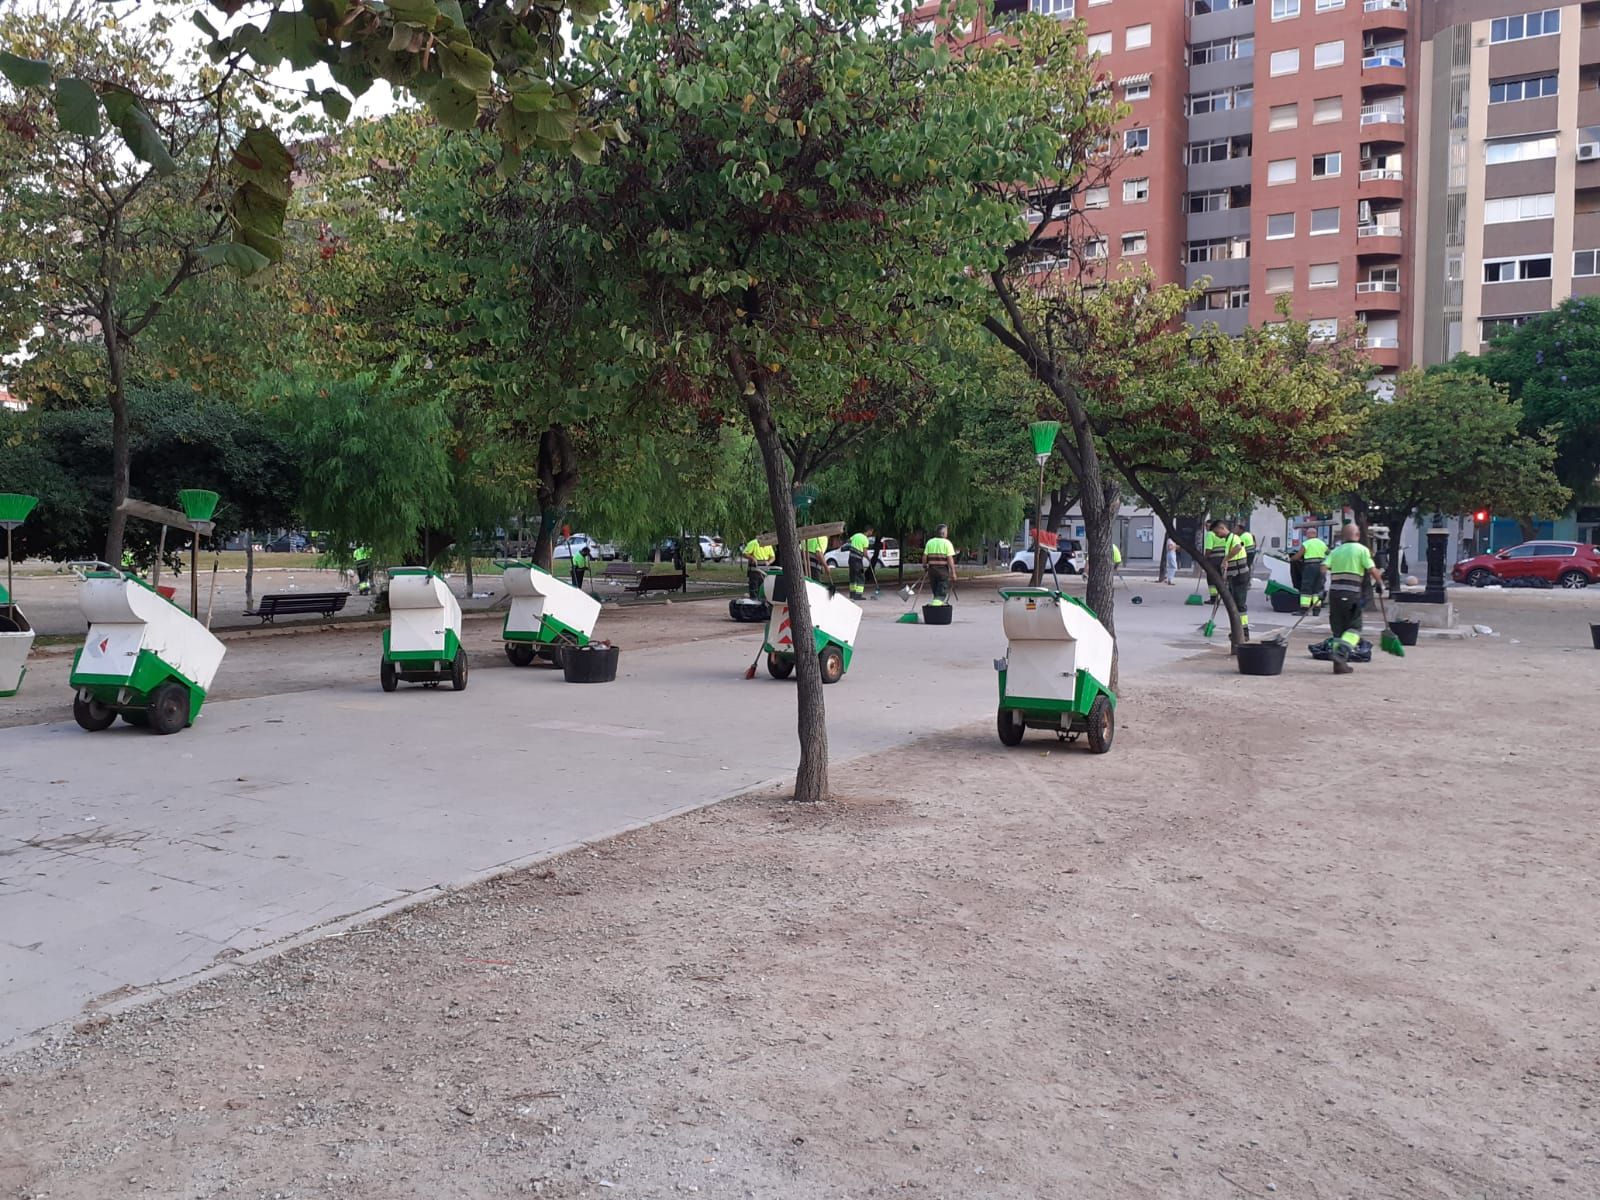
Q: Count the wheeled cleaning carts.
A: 7